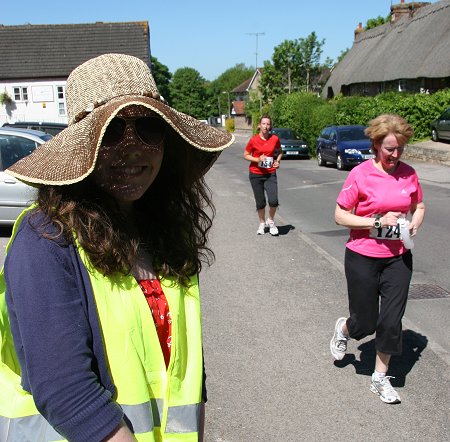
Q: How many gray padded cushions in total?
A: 0